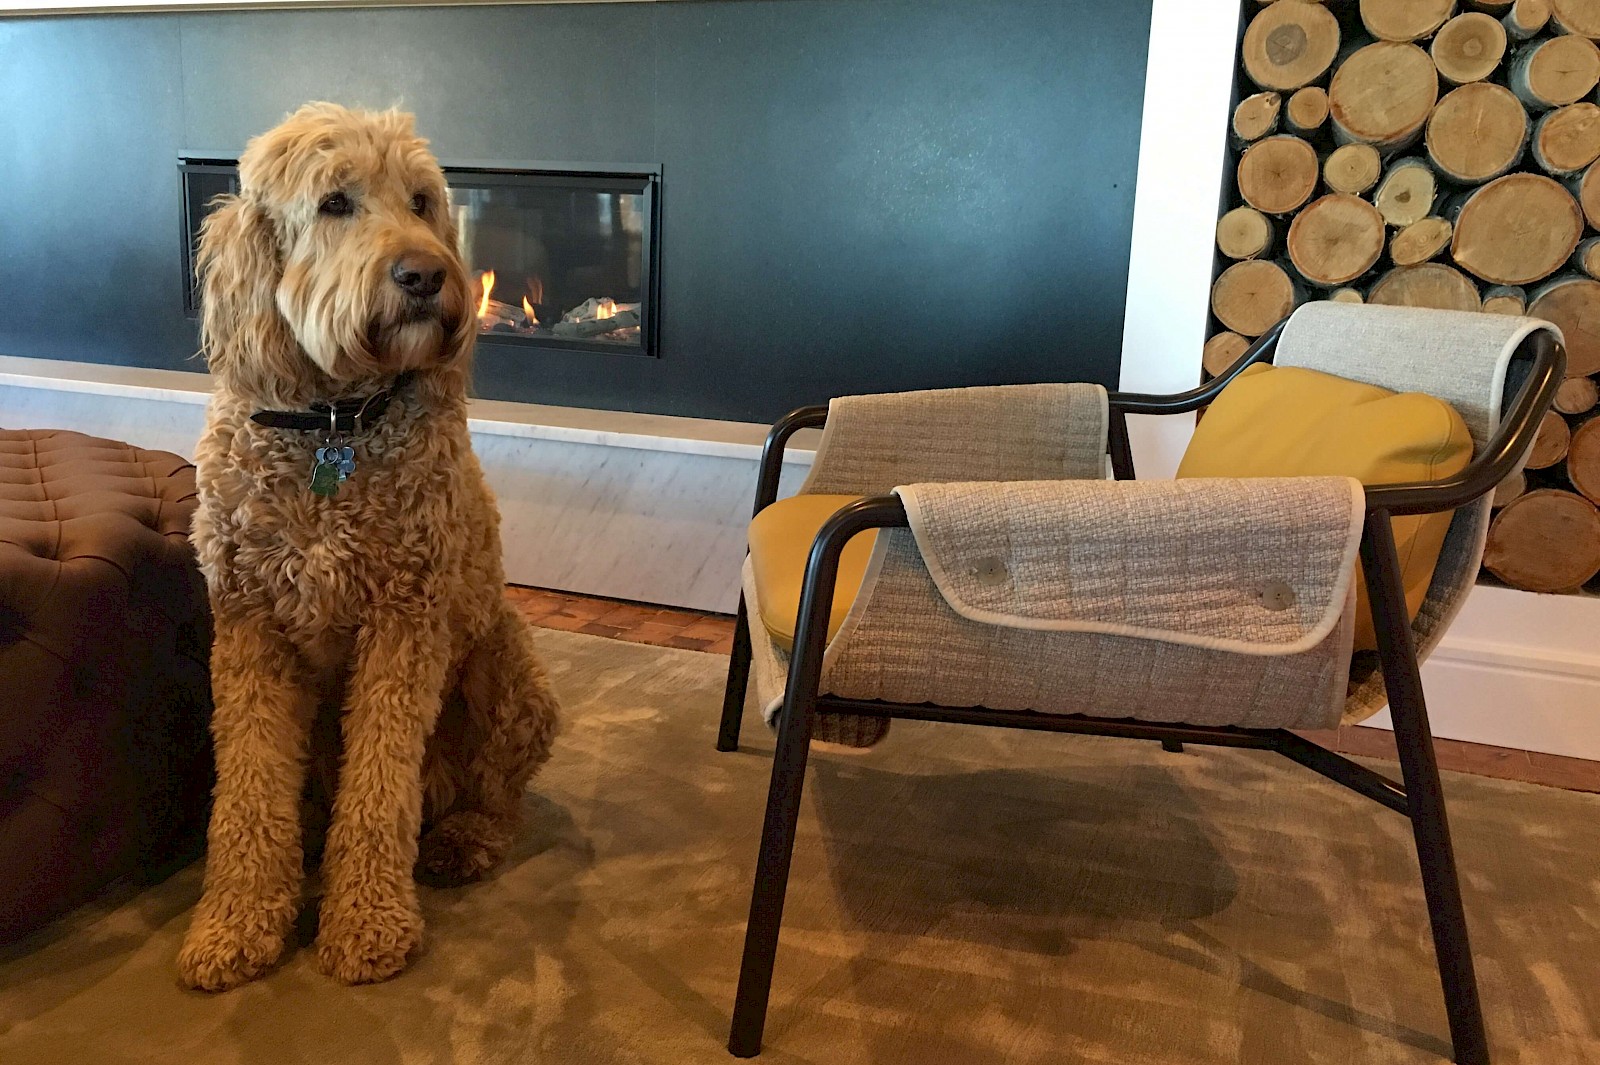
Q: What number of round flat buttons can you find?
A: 2